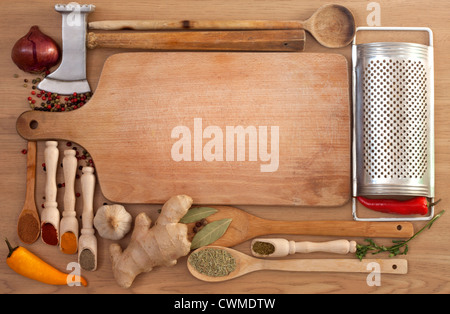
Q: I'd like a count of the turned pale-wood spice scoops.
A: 4